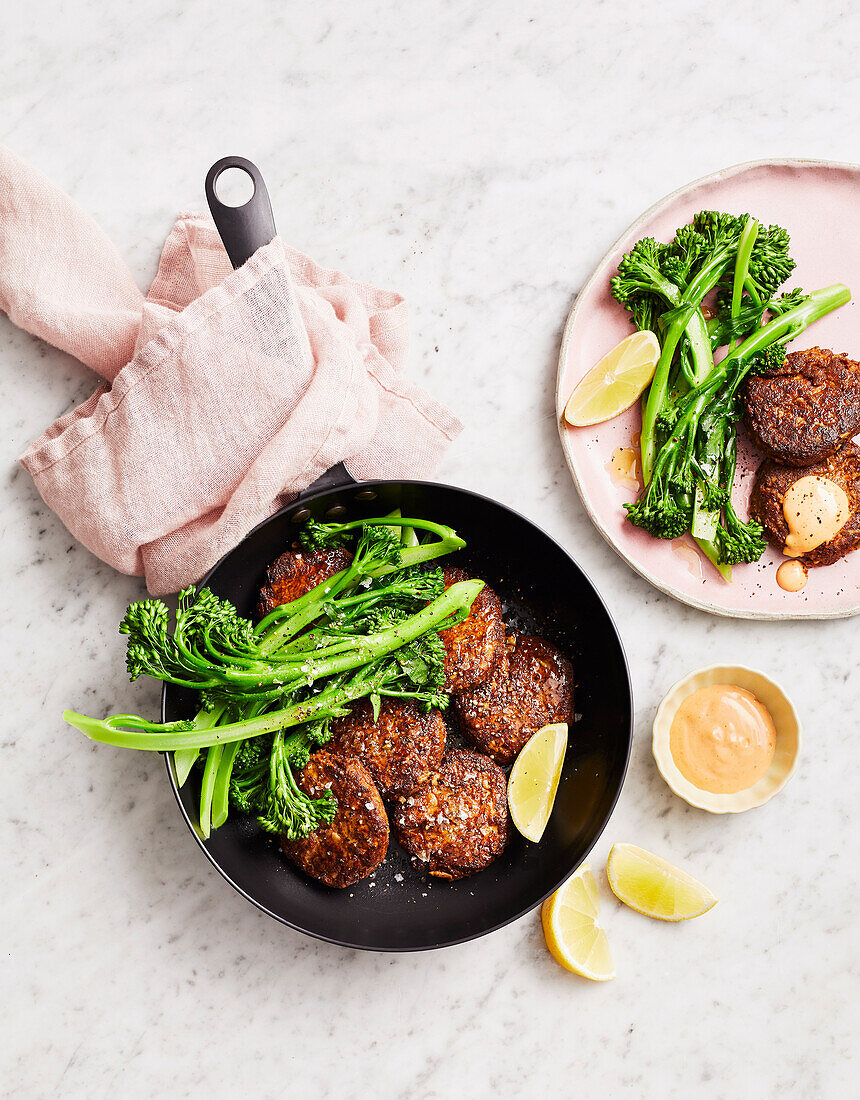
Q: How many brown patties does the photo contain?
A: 8